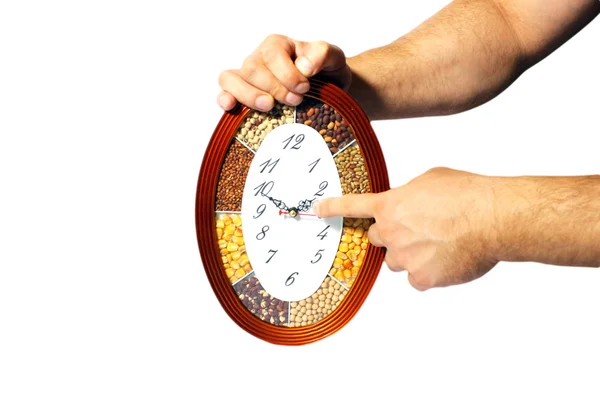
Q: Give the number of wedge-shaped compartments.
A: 8